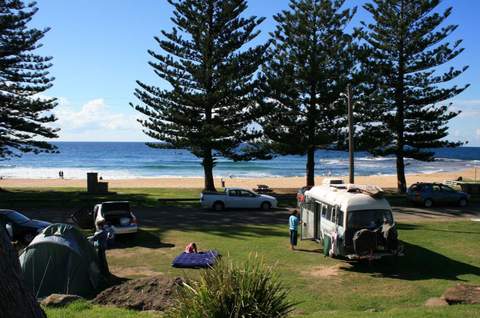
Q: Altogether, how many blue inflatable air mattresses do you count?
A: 1